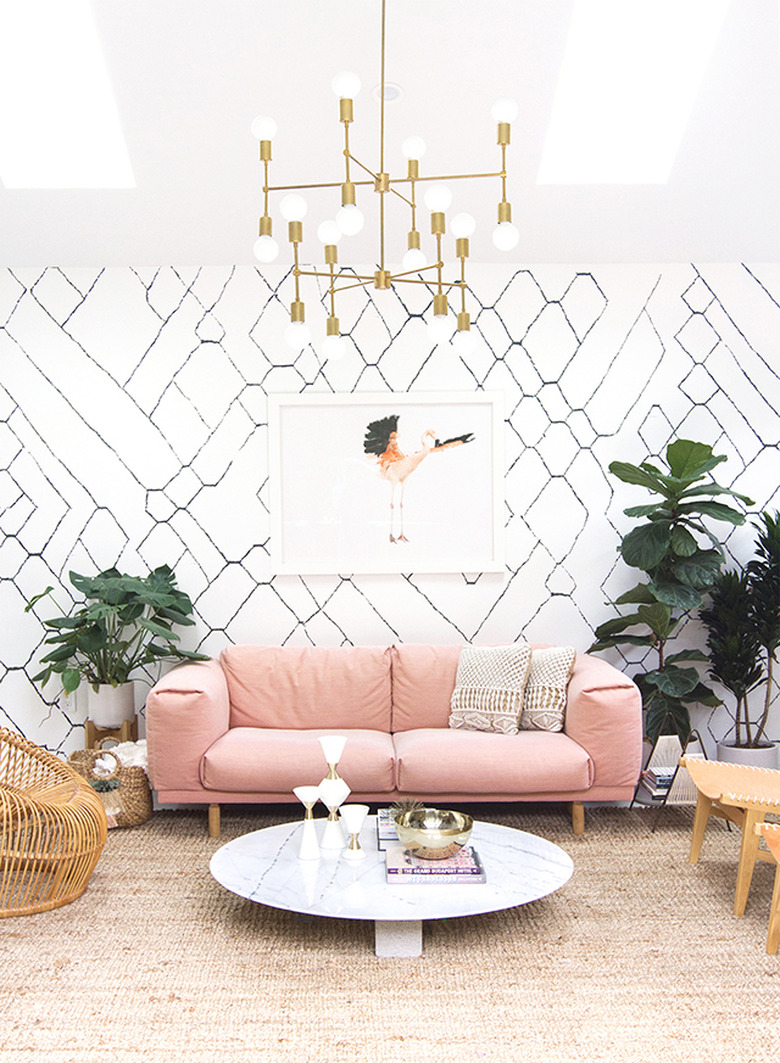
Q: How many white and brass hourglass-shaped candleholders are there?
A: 3